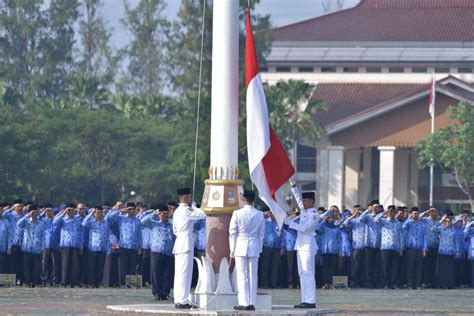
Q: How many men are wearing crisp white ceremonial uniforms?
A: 3